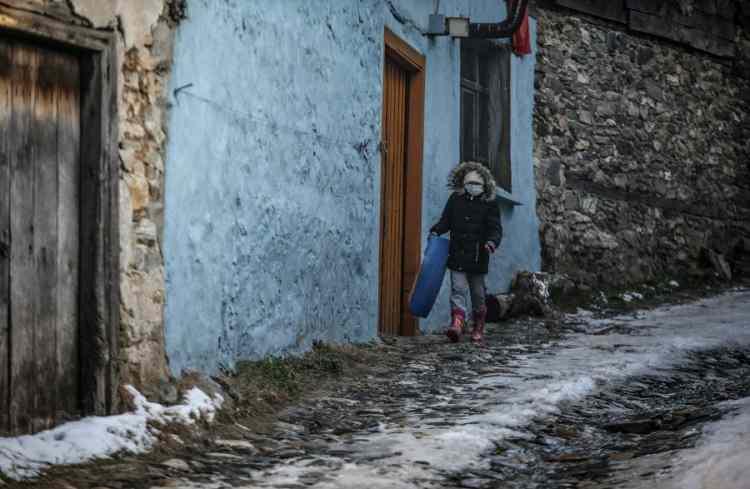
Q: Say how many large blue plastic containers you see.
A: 1